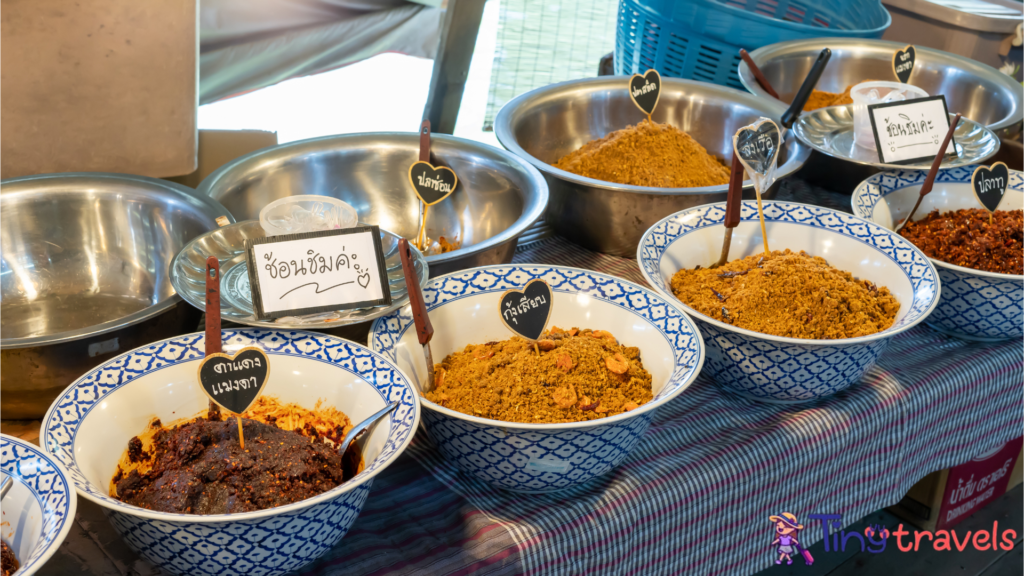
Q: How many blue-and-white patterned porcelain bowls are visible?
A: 5